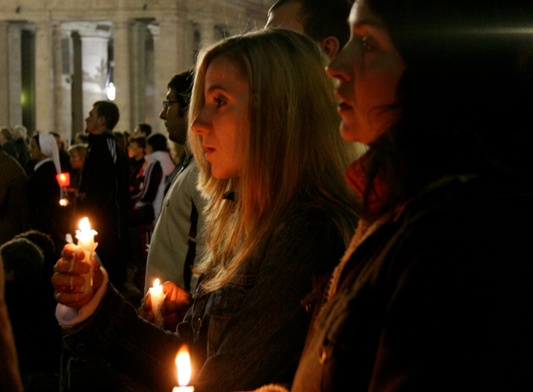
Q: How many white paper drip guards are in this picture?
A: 0